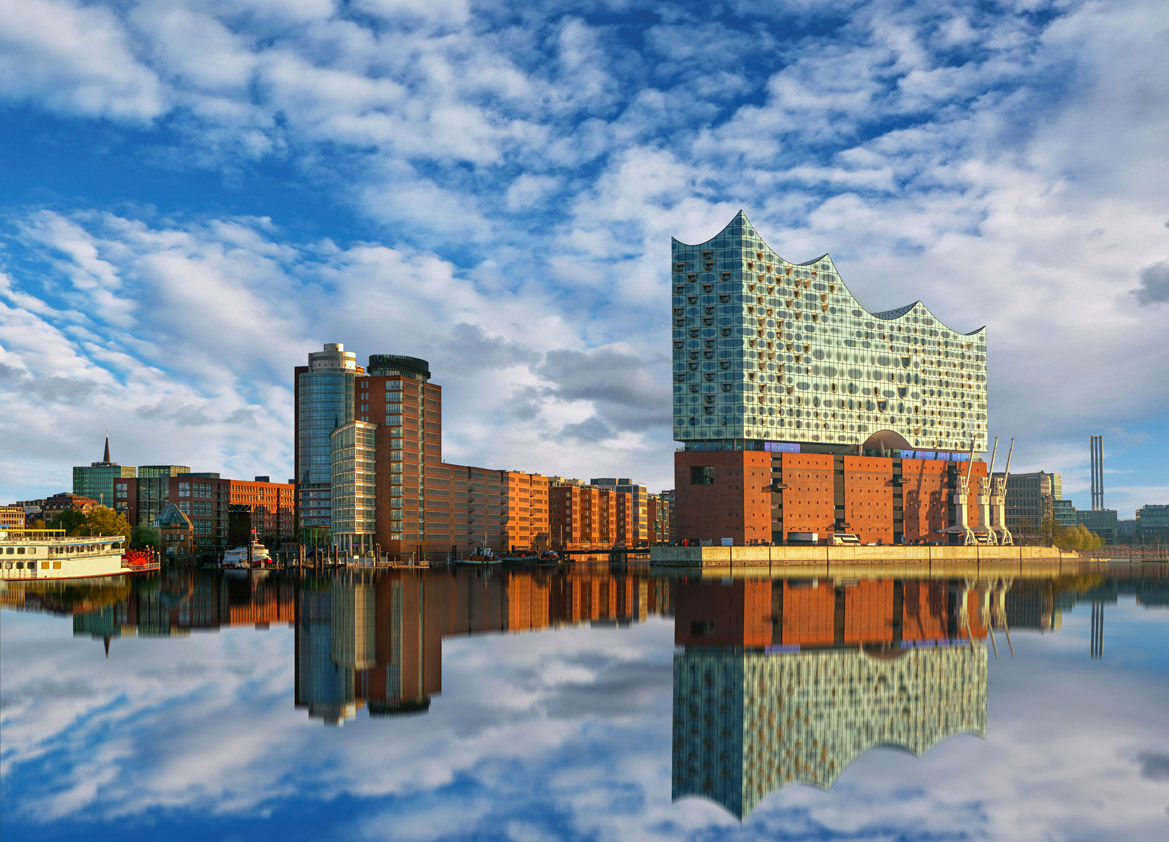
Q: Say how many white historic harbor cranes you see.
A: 3